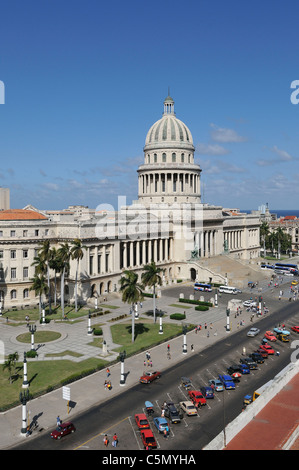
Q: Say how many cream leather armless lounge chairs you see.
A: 0